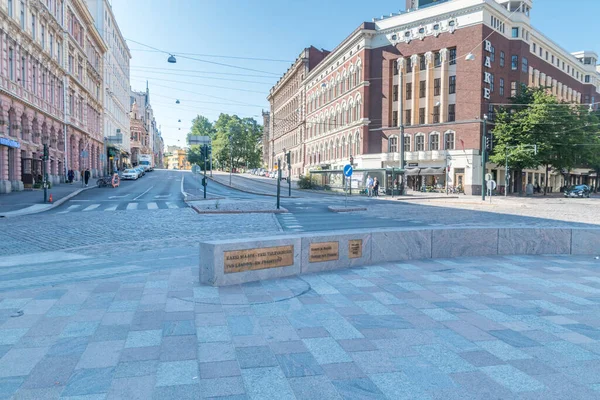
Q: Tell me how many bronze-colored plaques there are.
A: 3